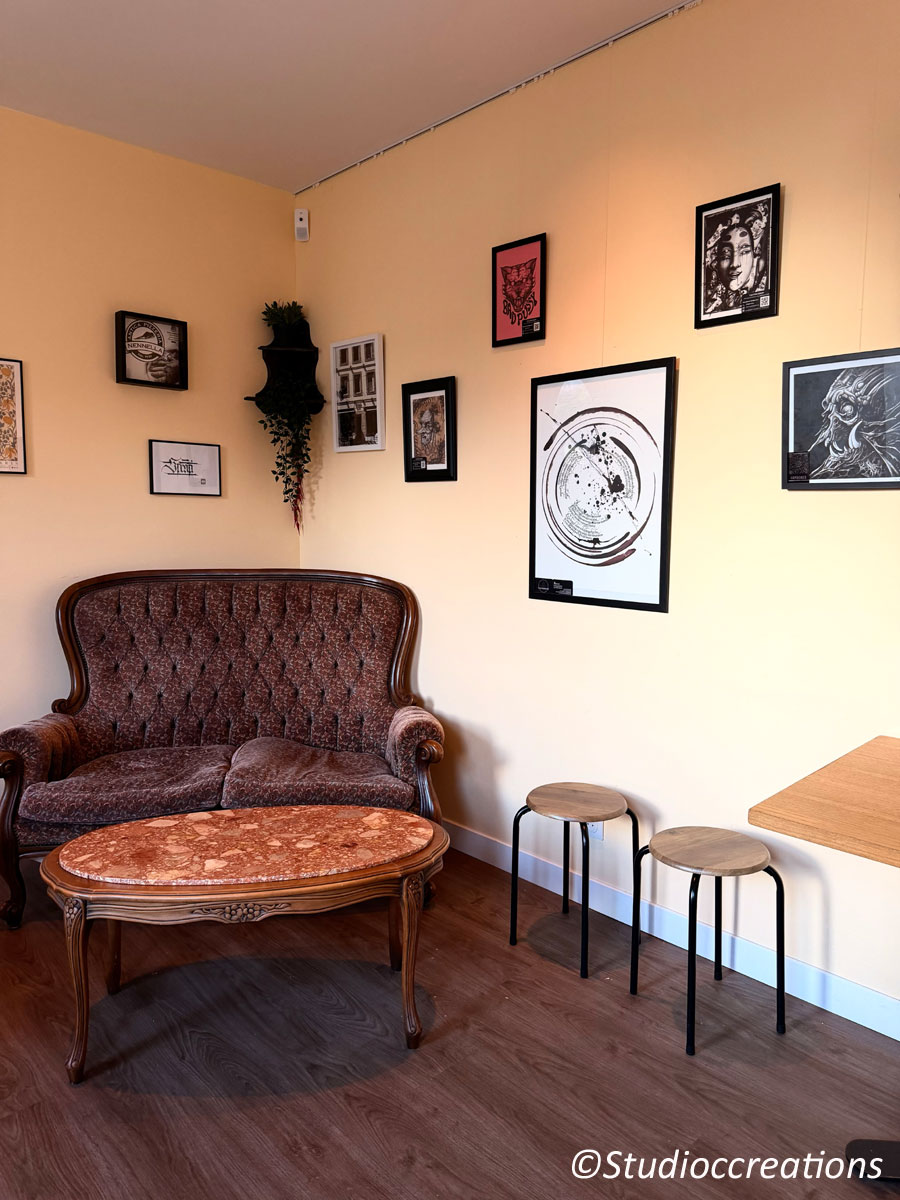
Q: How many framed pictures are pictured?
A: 9